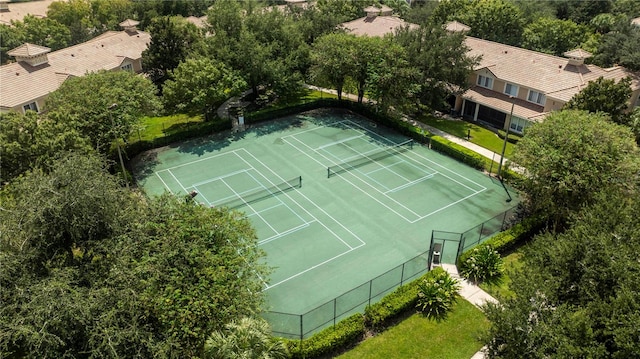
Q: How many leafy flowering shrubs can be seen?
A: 2